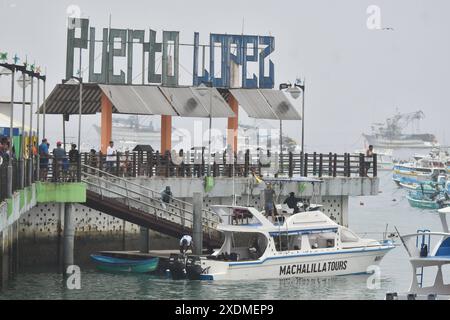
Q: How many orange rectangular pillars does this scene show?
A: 3